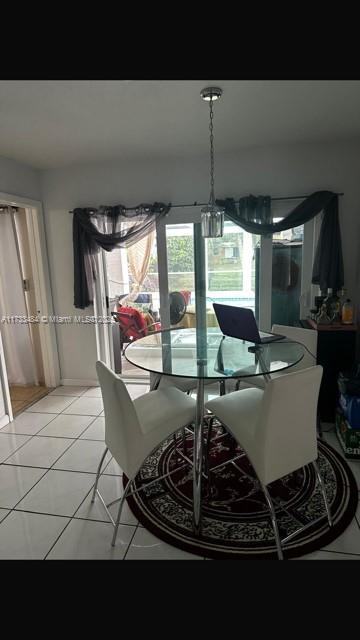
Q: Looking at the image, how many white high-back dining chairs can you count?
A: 4